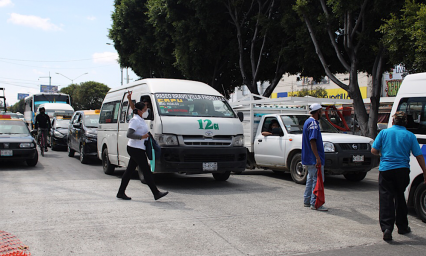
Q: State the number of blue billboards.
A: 2